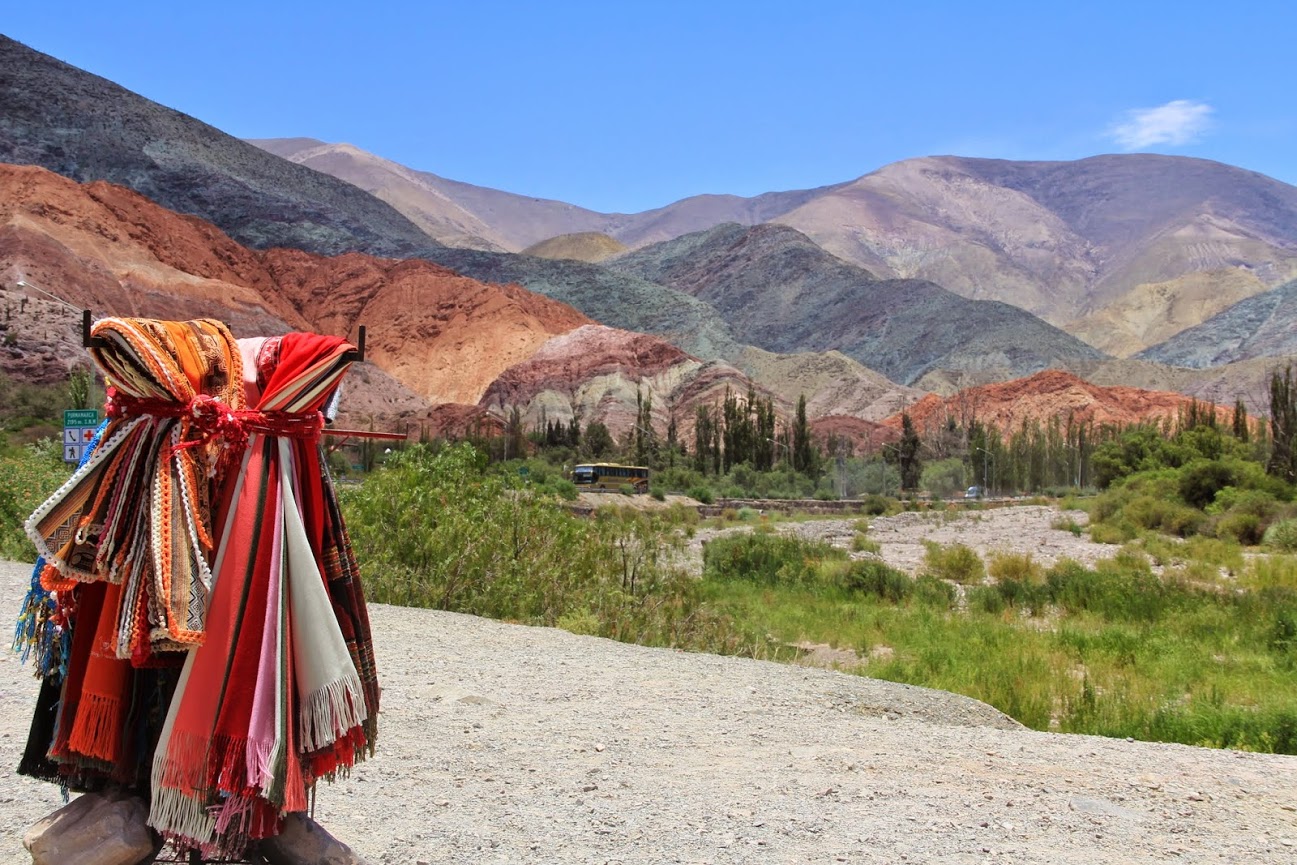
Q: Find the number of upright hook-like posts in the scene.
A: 2